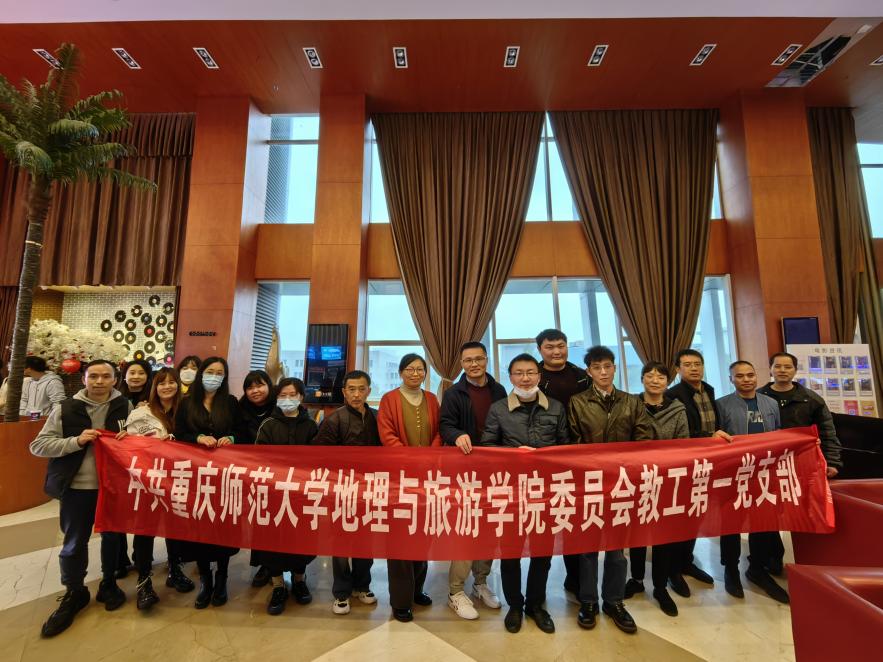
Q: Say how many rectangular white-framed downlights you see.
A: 10